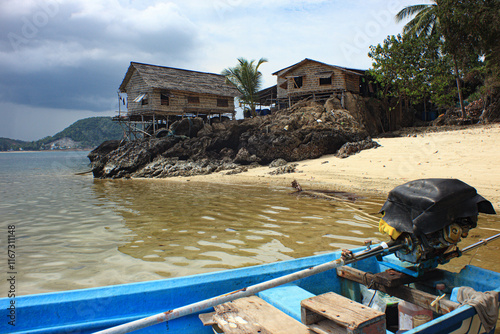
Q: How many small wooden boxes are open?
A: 1